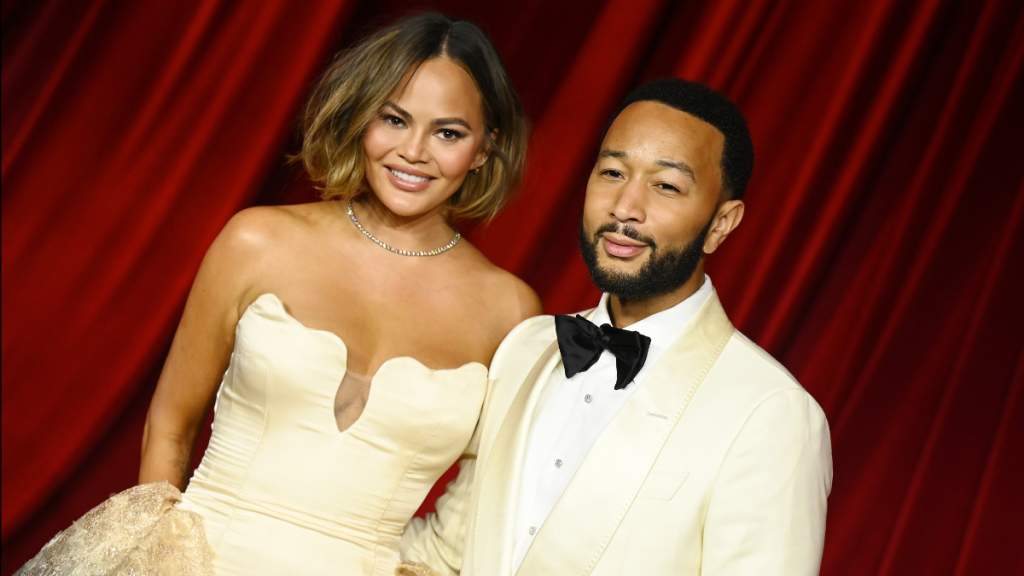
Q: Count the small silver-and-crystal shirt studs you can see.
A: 3